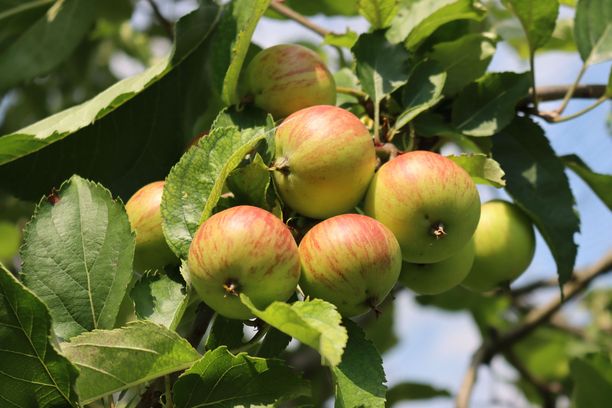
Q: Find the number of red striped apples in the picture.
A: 6